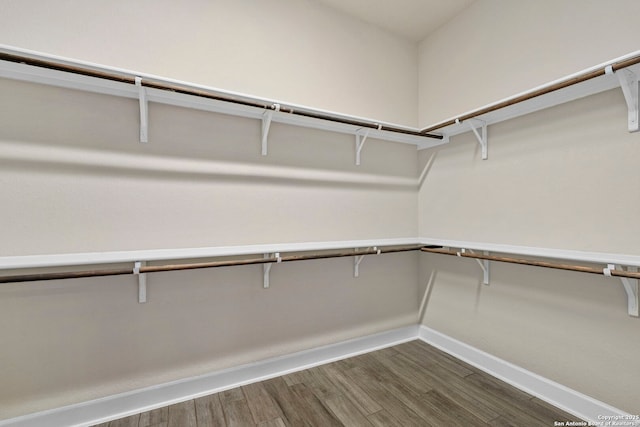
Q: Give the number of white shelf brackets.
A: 10